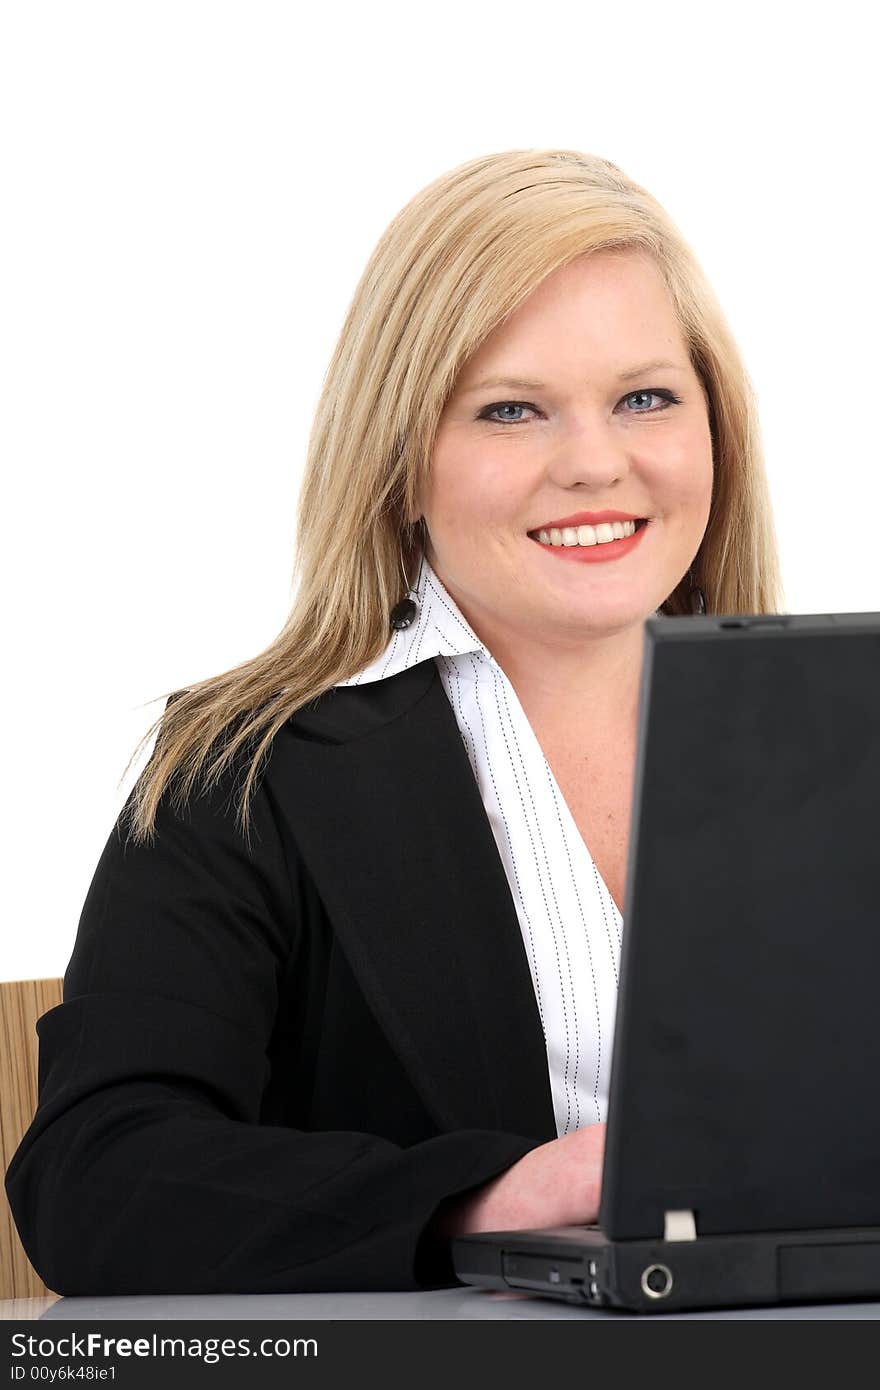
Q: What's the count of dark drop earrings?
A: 2